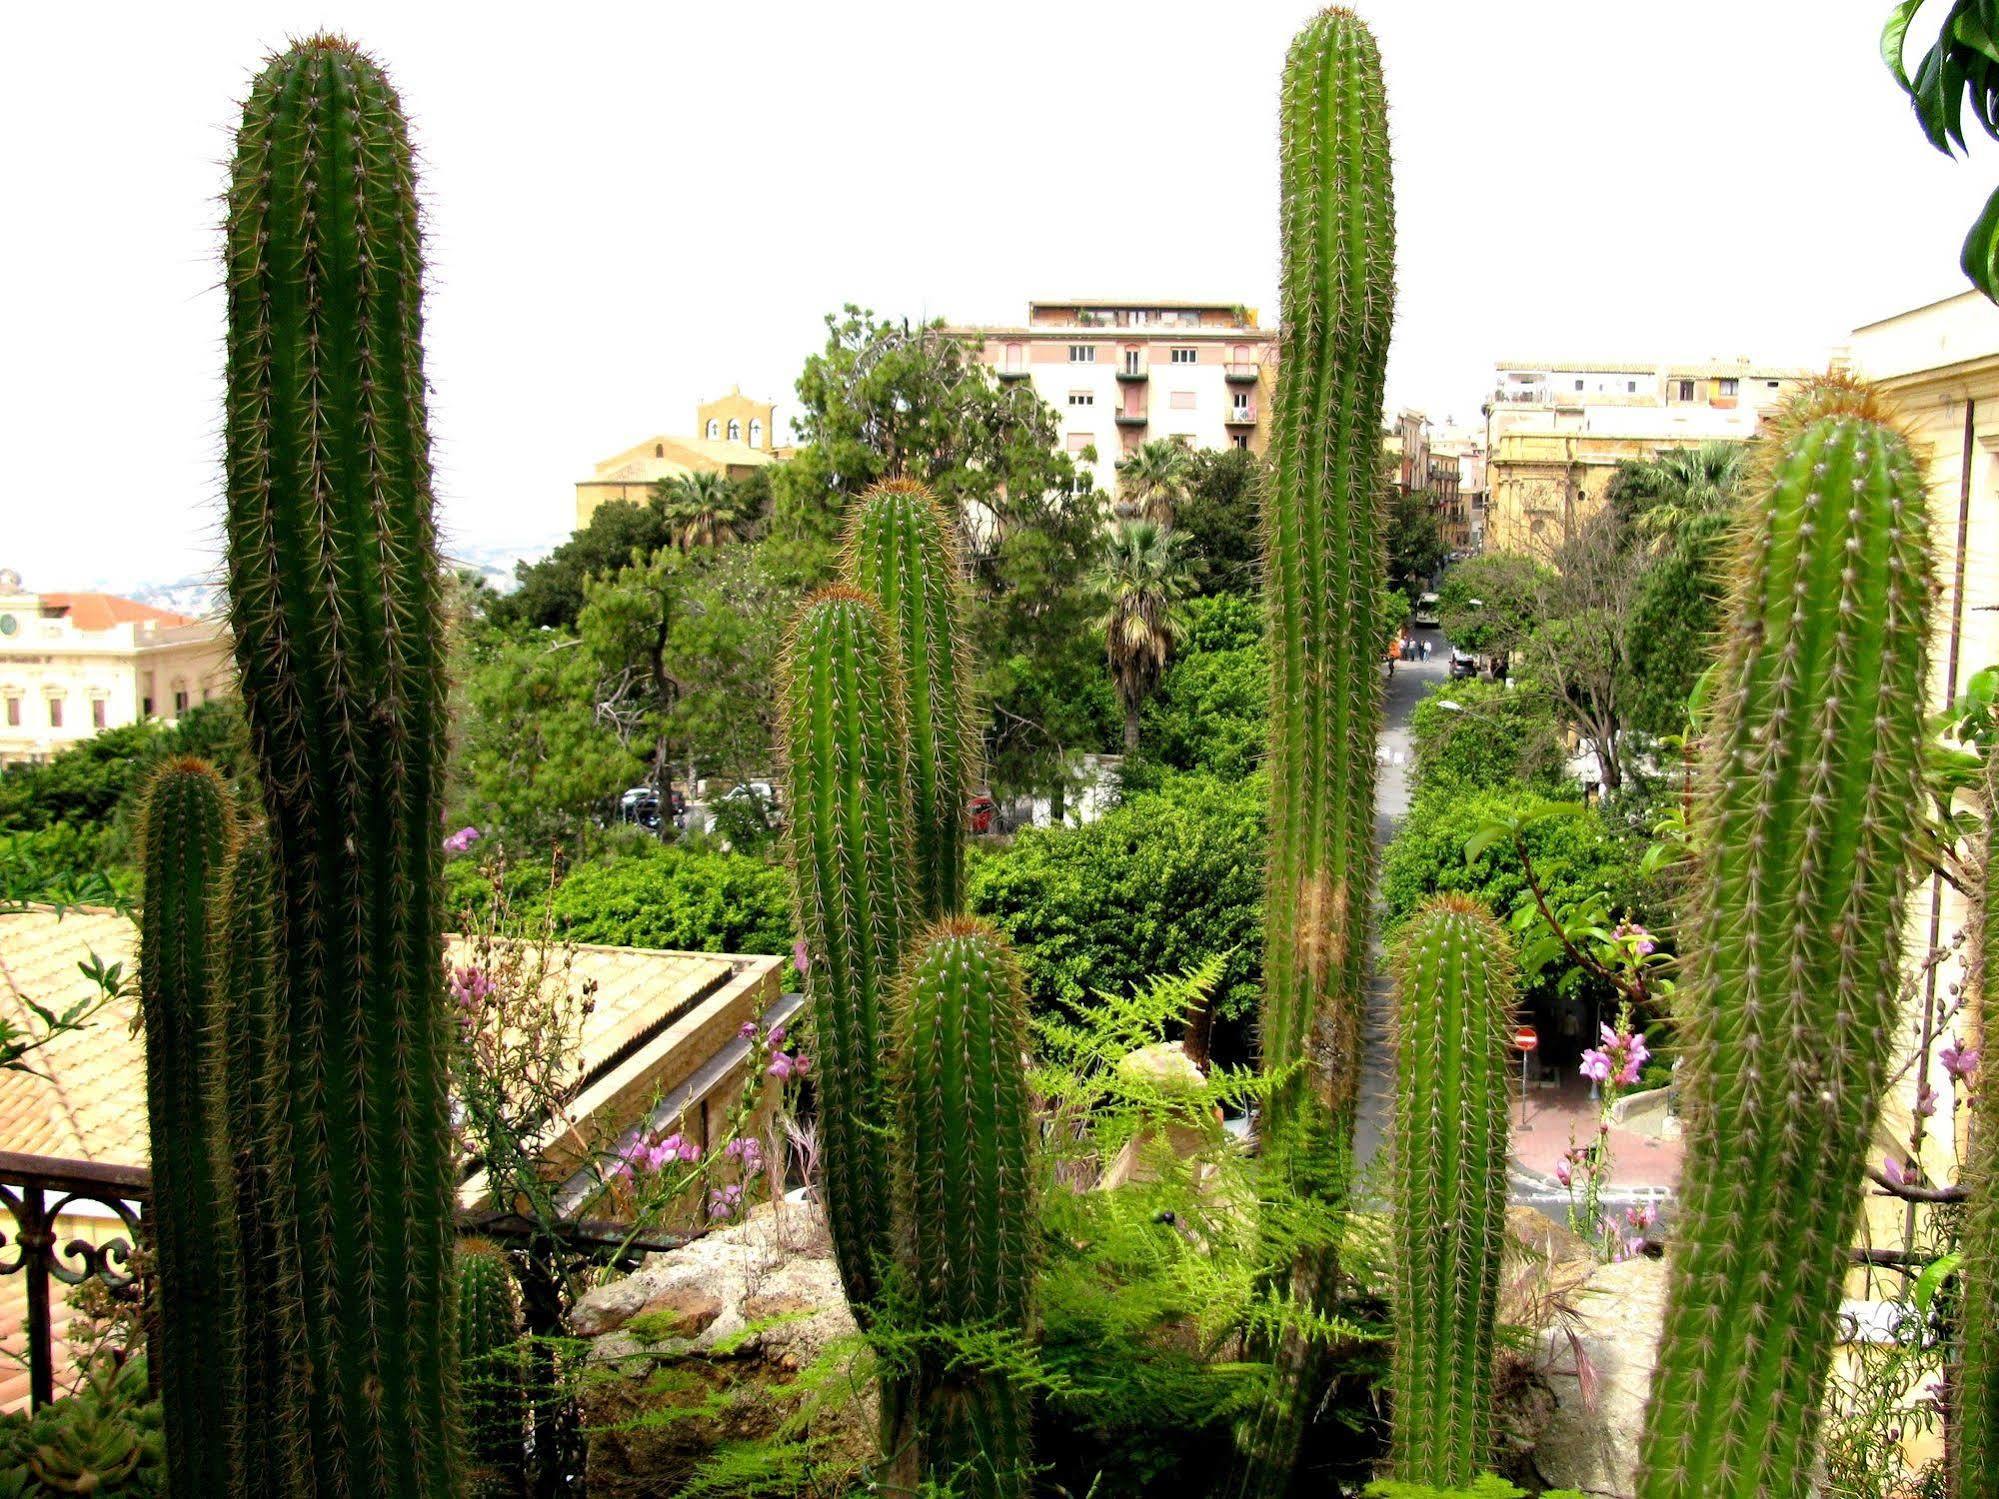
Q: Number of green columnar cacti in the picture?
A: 11